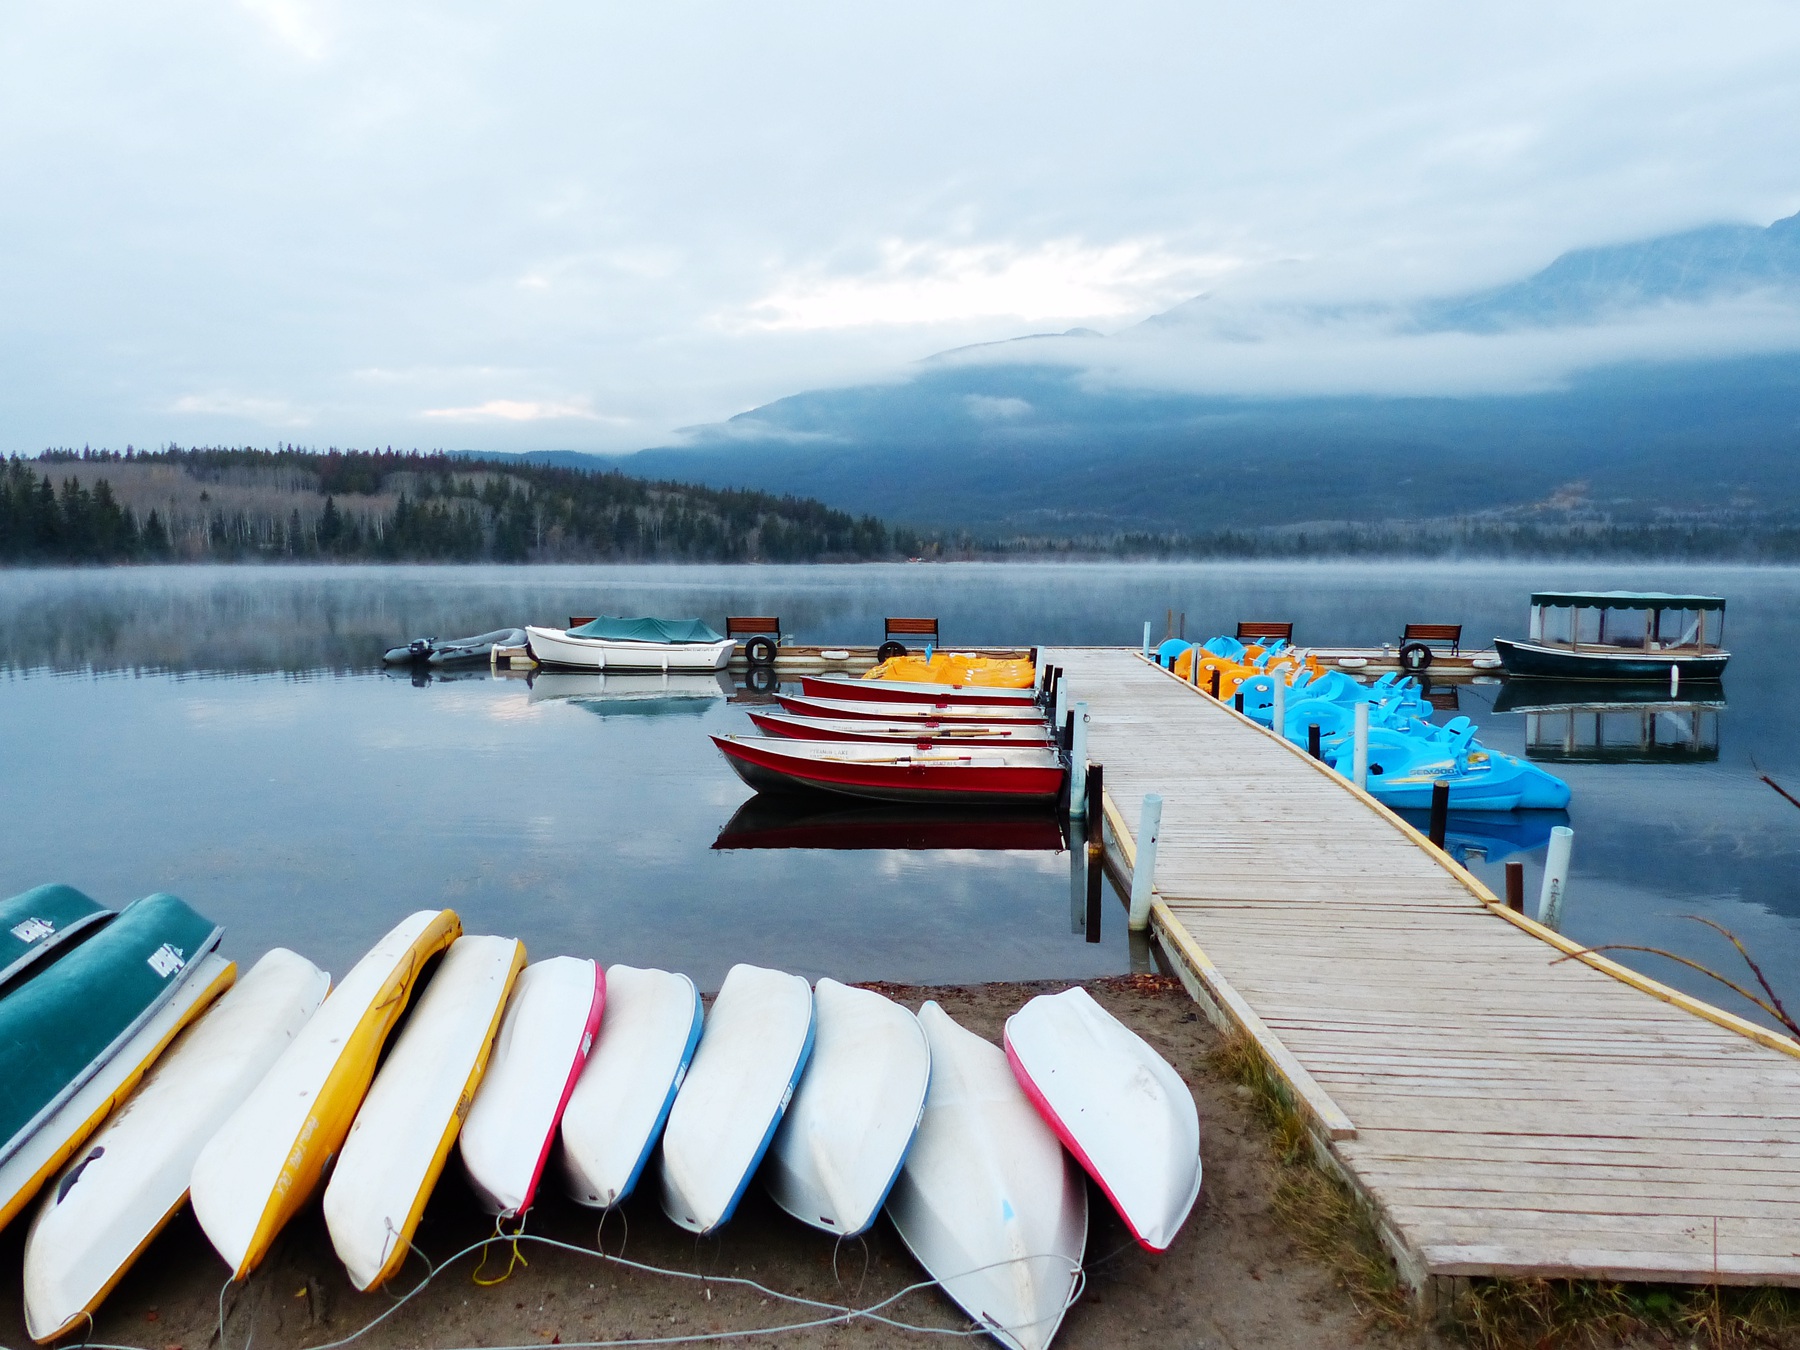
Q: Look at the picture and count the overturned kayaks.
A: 12